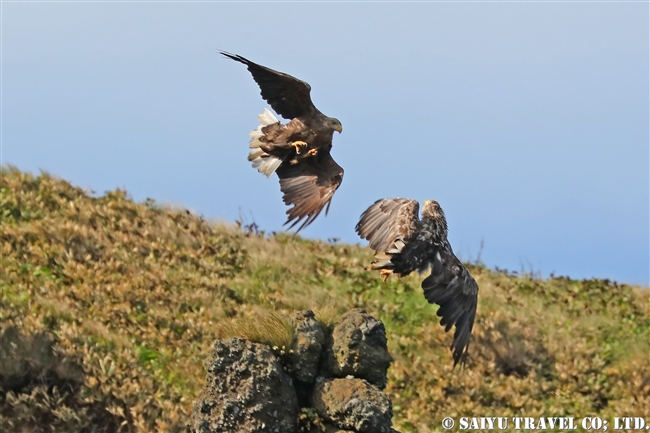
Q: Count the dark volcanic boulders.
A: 4